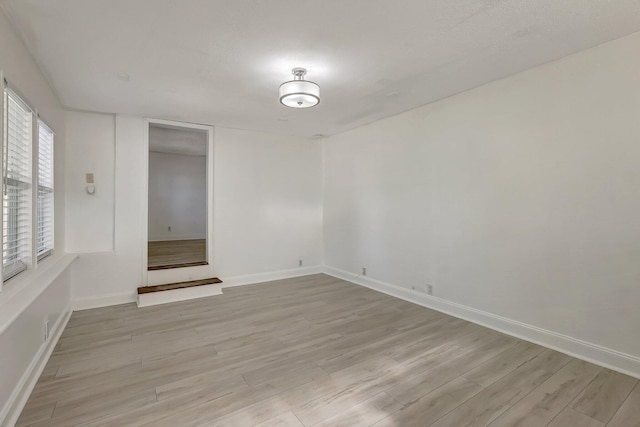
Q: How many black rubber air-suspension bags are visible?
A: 0